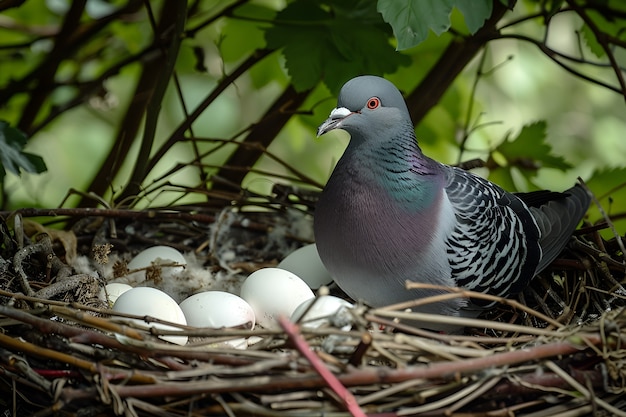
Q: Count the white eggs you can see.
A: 7